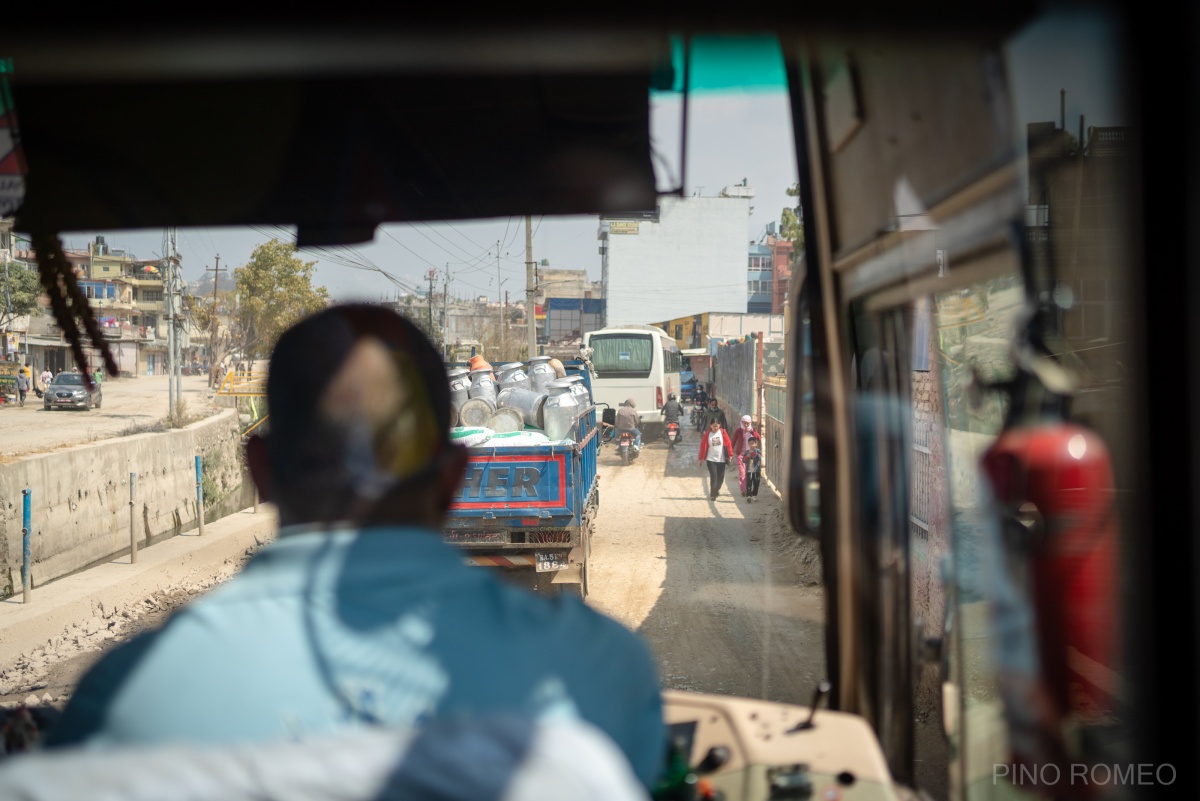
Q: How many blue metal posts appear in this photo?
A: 2